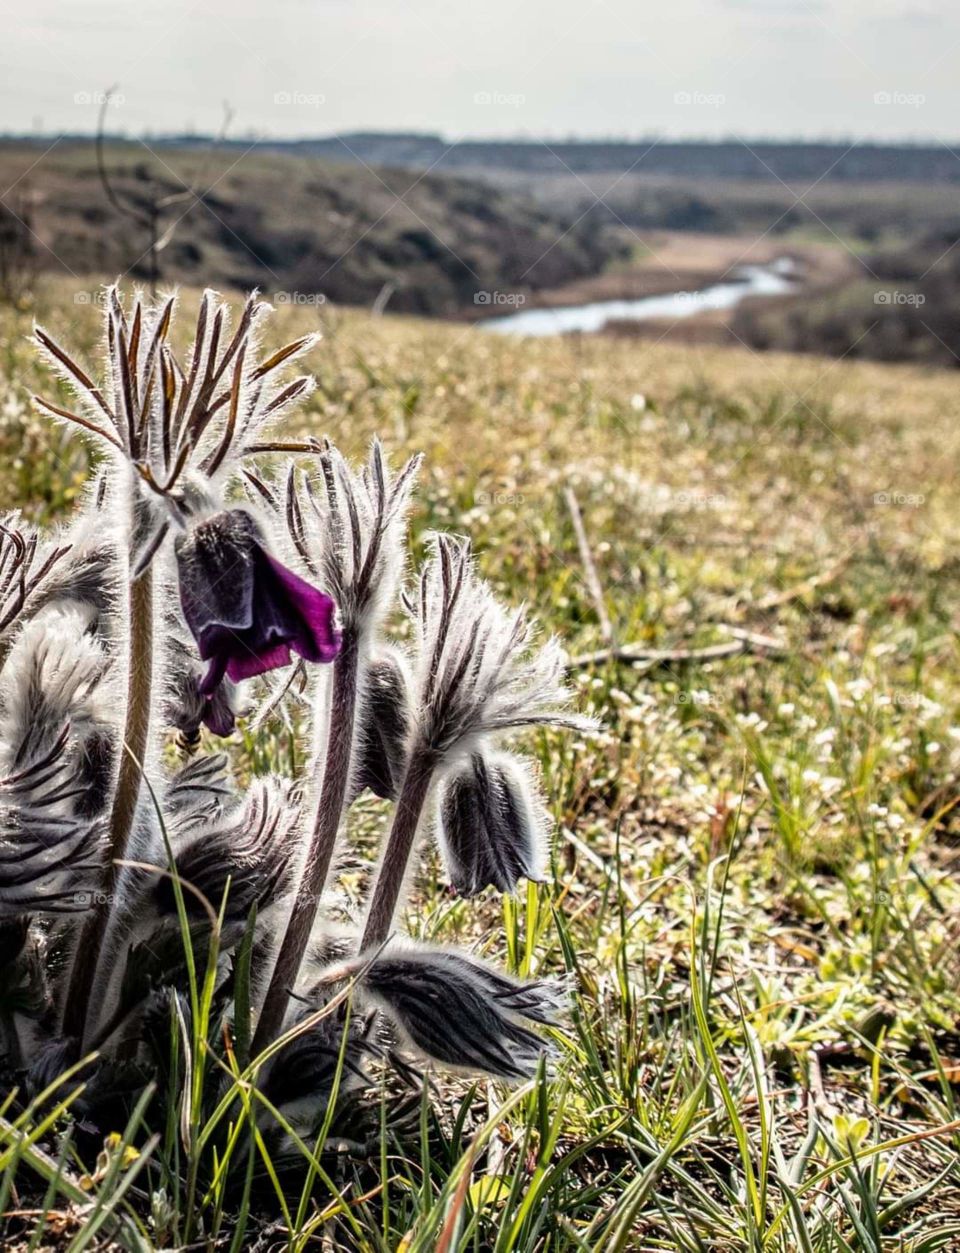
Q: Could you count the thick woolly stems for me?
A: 3